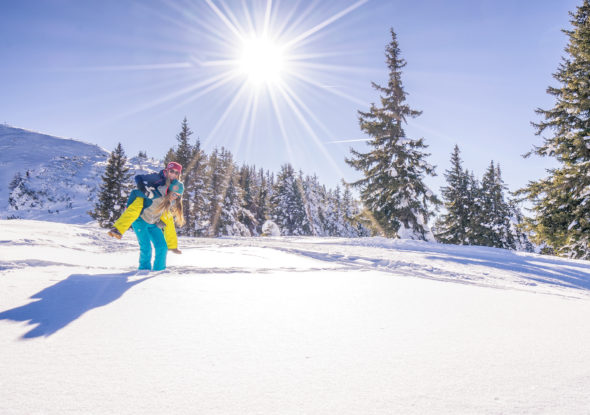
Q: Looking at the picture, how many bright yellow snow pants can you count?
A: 1